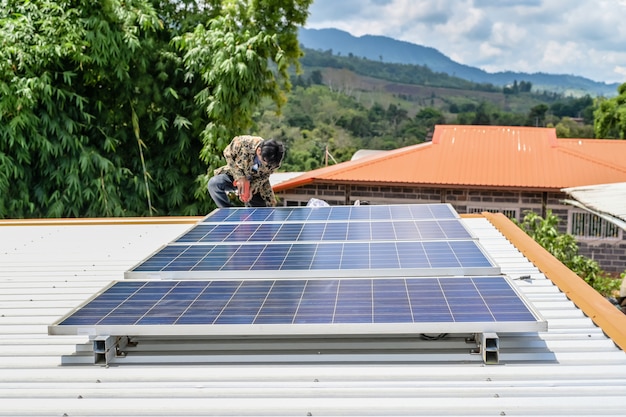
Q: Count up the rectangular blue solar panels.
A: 4